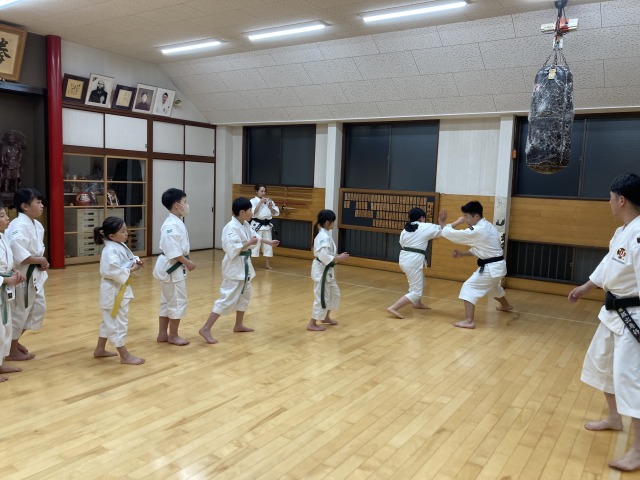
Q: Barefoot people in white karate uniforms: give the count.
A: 10